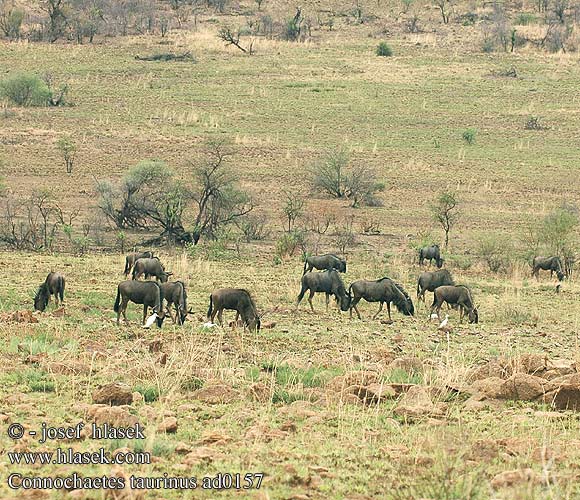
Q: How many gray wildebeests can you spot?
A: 13